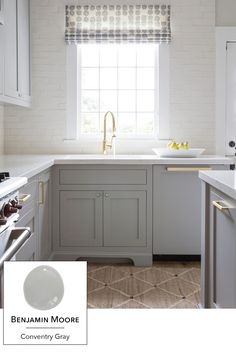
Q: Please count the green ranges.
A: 0